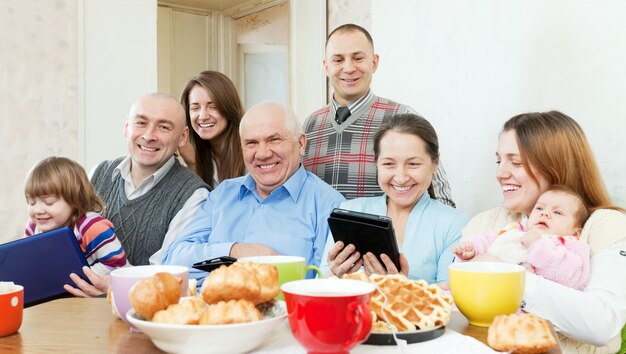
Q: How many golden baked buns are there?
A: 5